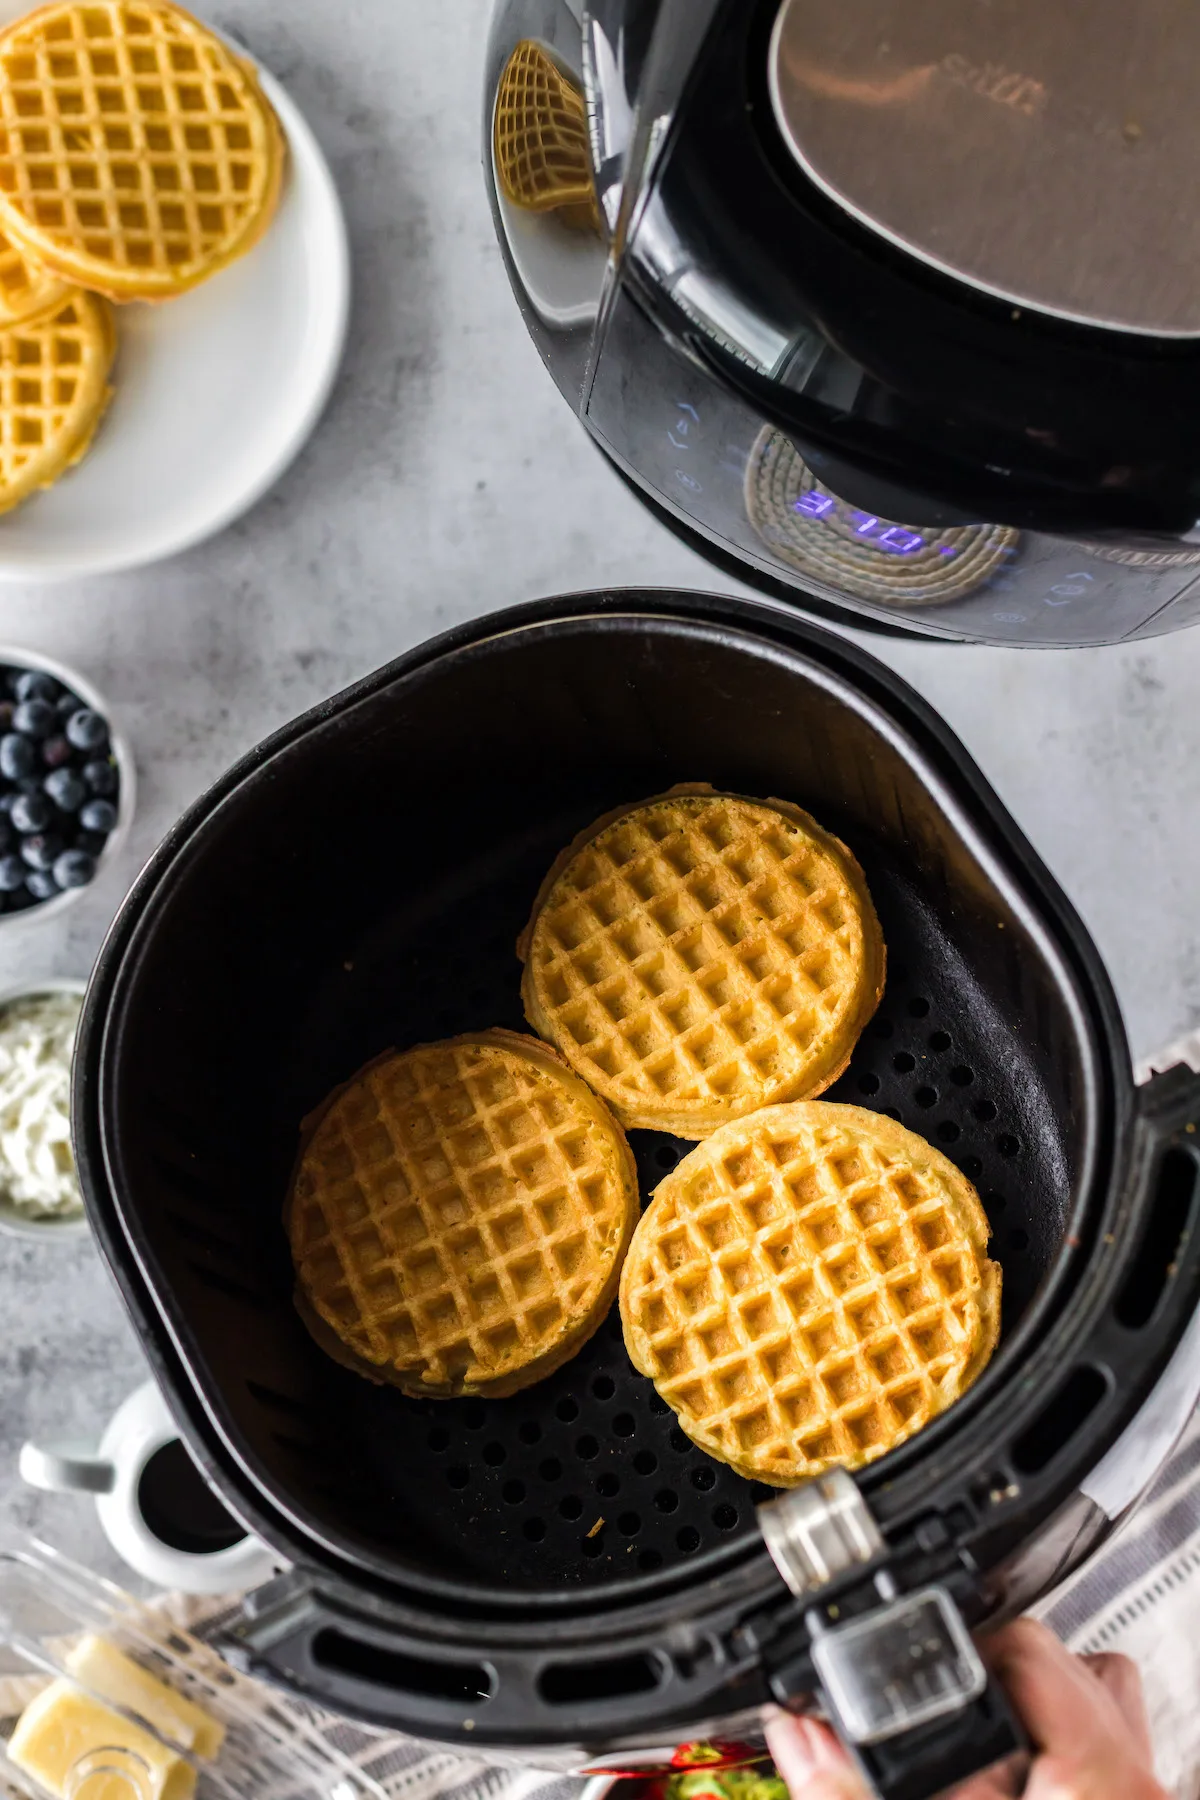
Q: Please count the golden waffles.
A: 6